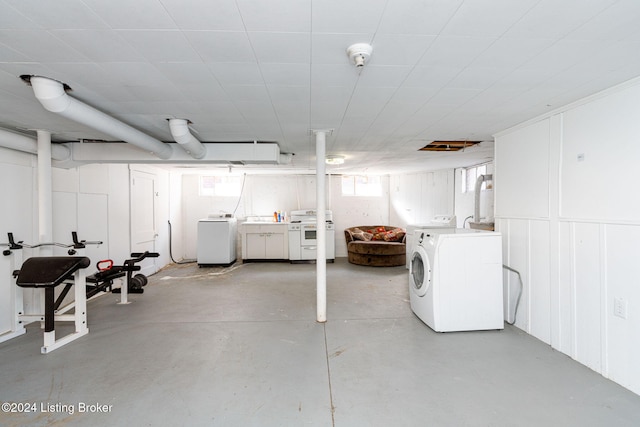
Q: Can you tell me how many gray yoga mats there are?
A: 0